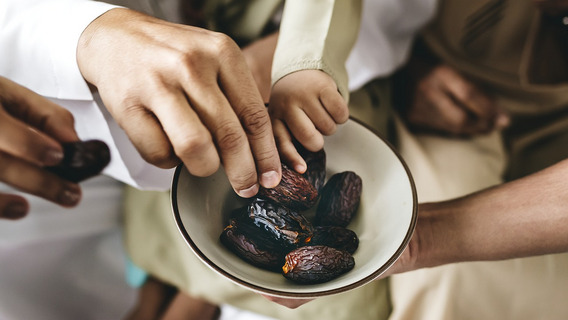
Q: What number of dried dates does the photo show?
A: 8